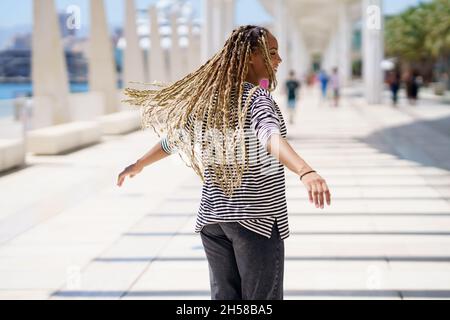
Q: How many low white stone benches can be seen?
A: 3